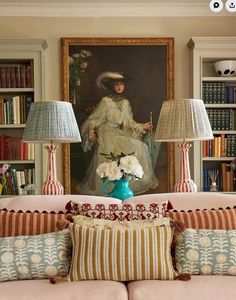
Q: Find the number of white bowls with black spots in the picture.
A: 1